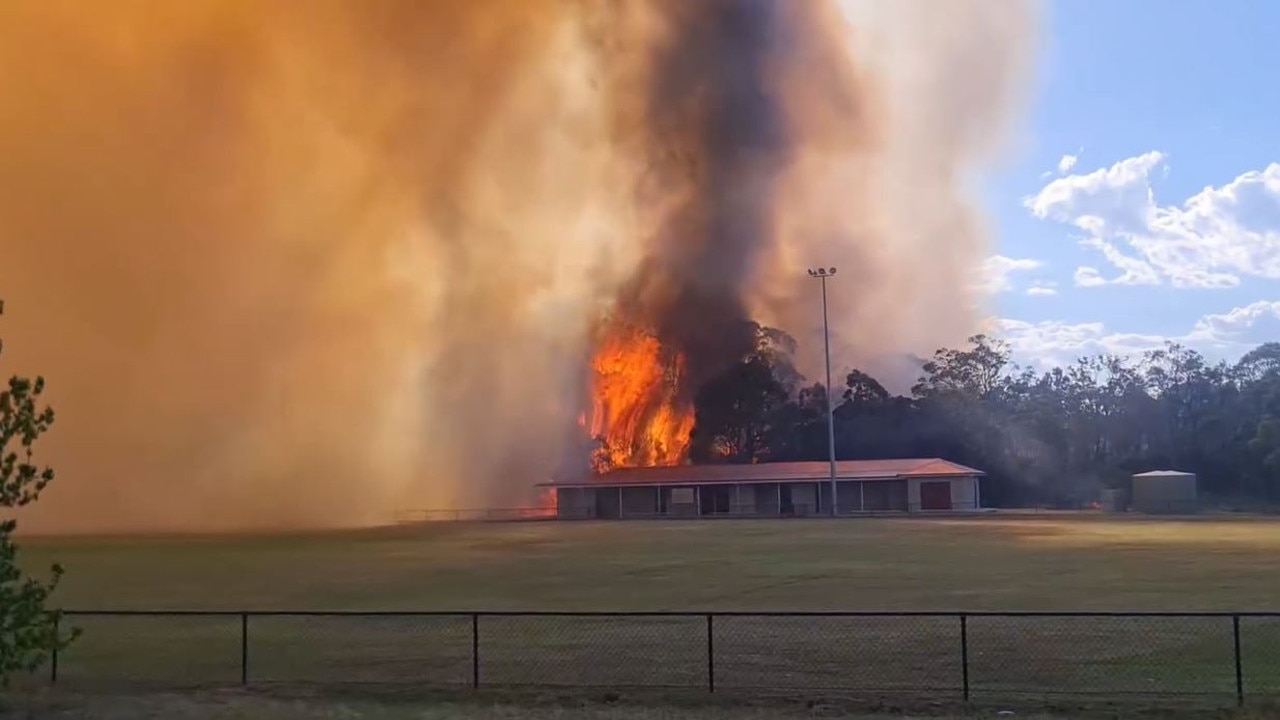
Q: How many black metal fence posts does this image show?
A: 6